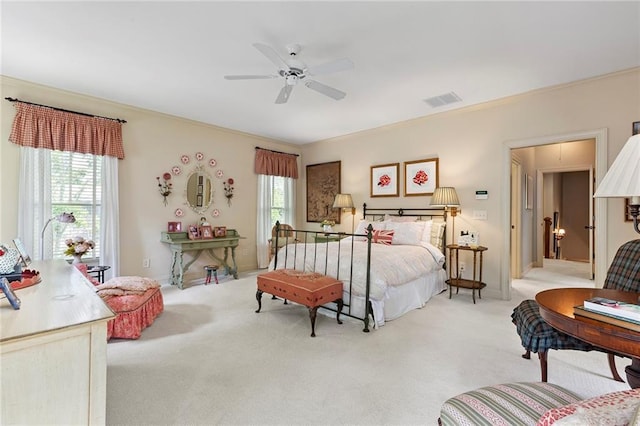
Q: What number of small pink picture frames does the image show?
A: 4